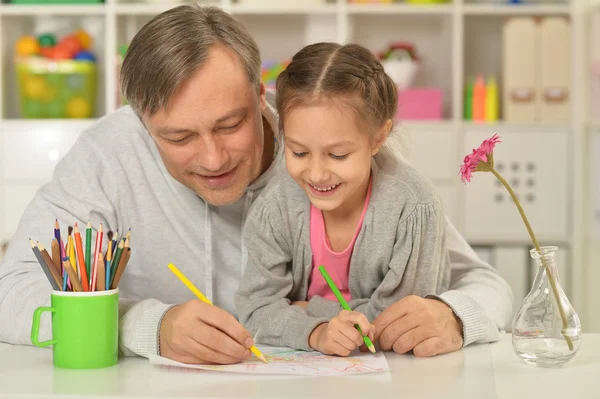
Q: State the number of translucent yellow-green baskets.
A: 1